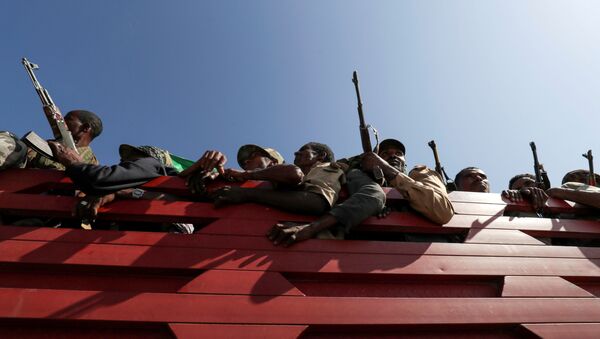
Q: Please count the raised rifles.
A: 5